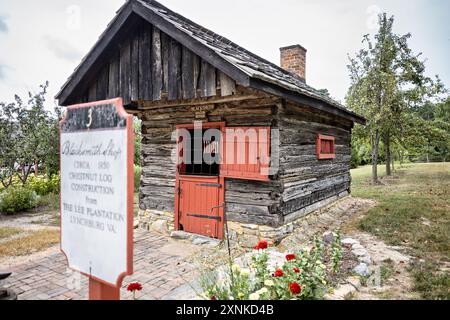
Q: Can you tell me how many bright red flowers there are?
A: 6